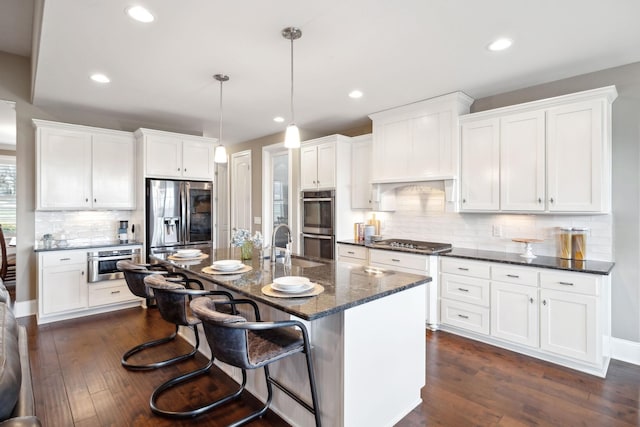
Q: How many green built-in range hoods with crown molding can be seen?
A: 0